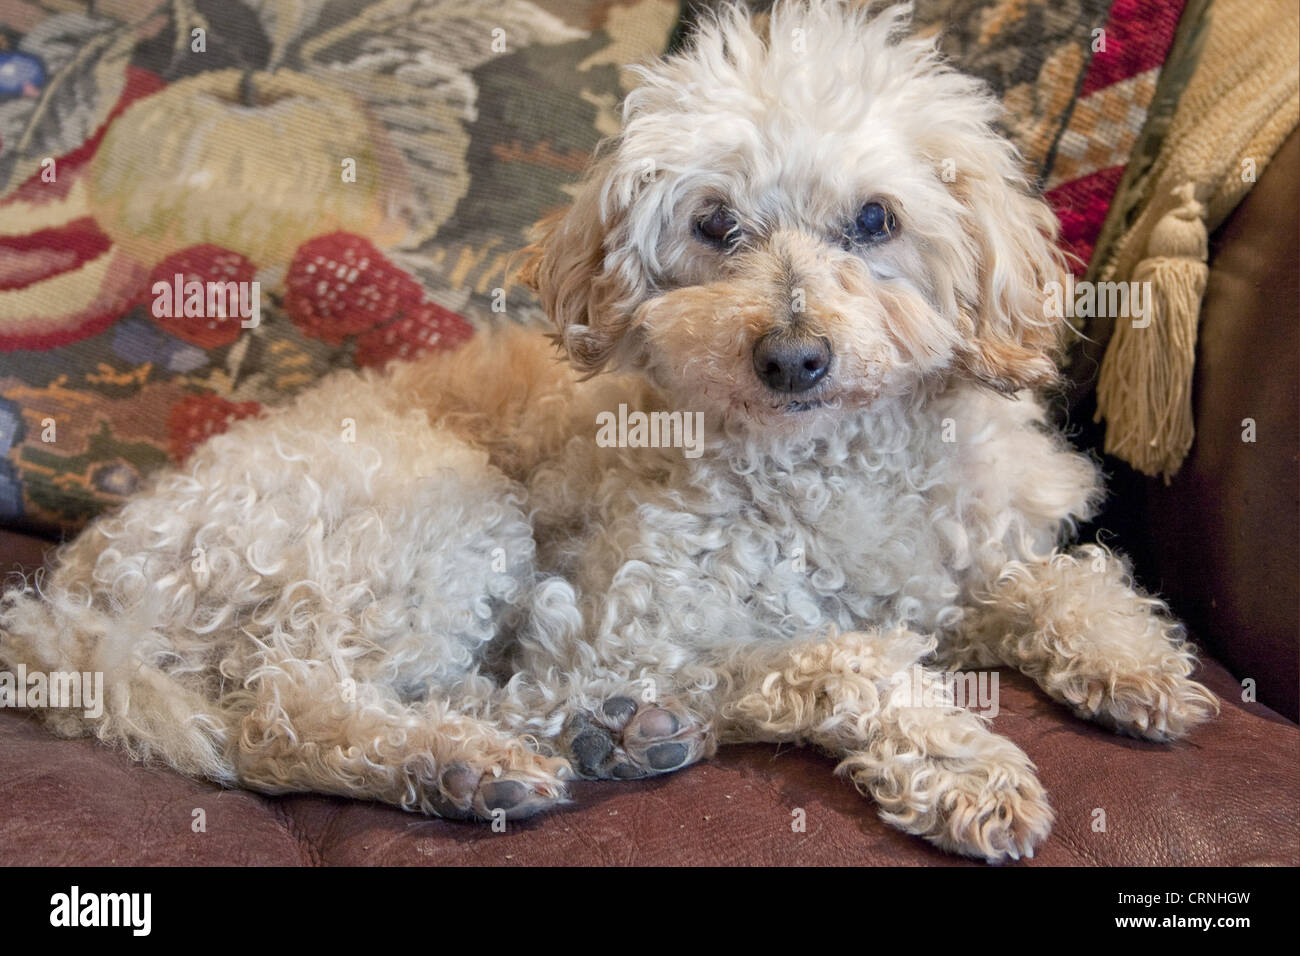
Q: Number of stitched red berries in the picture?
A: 4